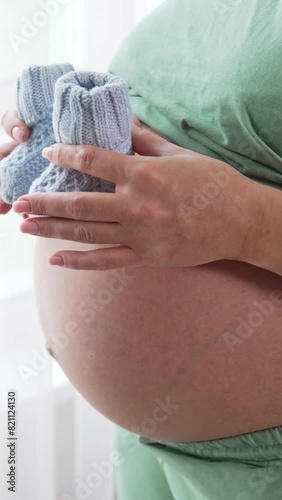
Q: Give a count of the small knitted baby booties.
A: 2